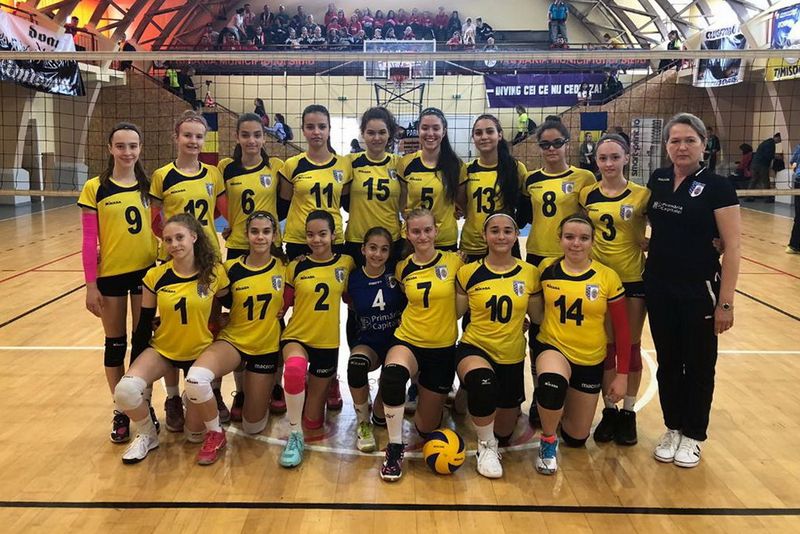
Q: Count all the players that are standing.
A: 9